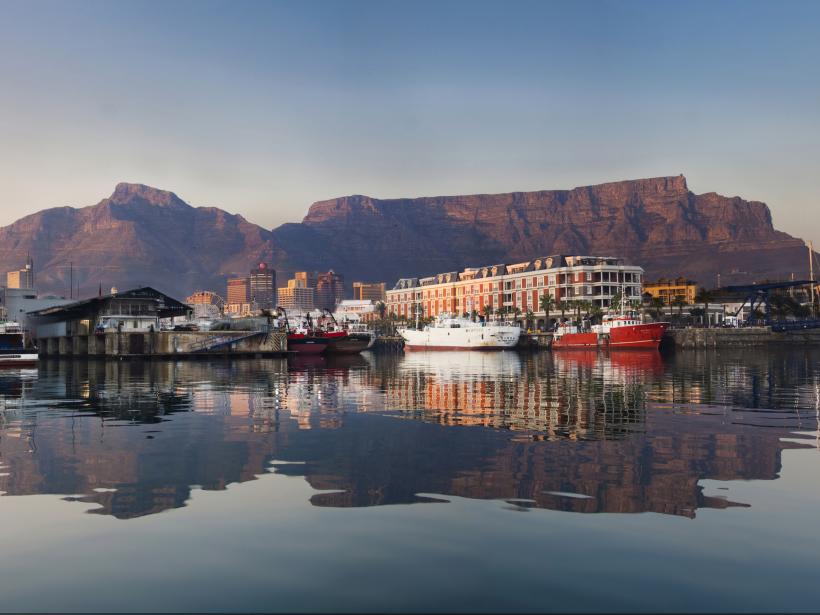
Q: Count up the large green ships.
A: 0